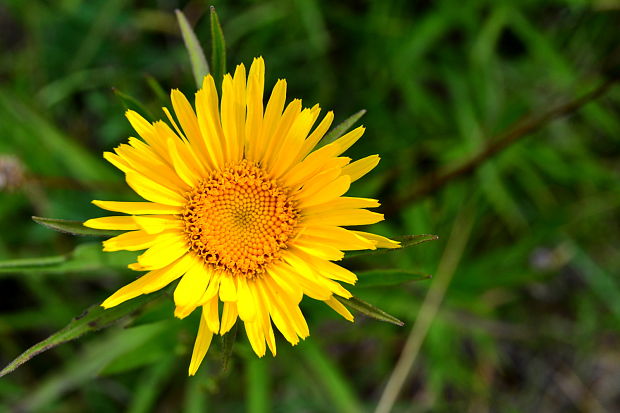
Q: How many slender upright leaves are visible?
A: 2